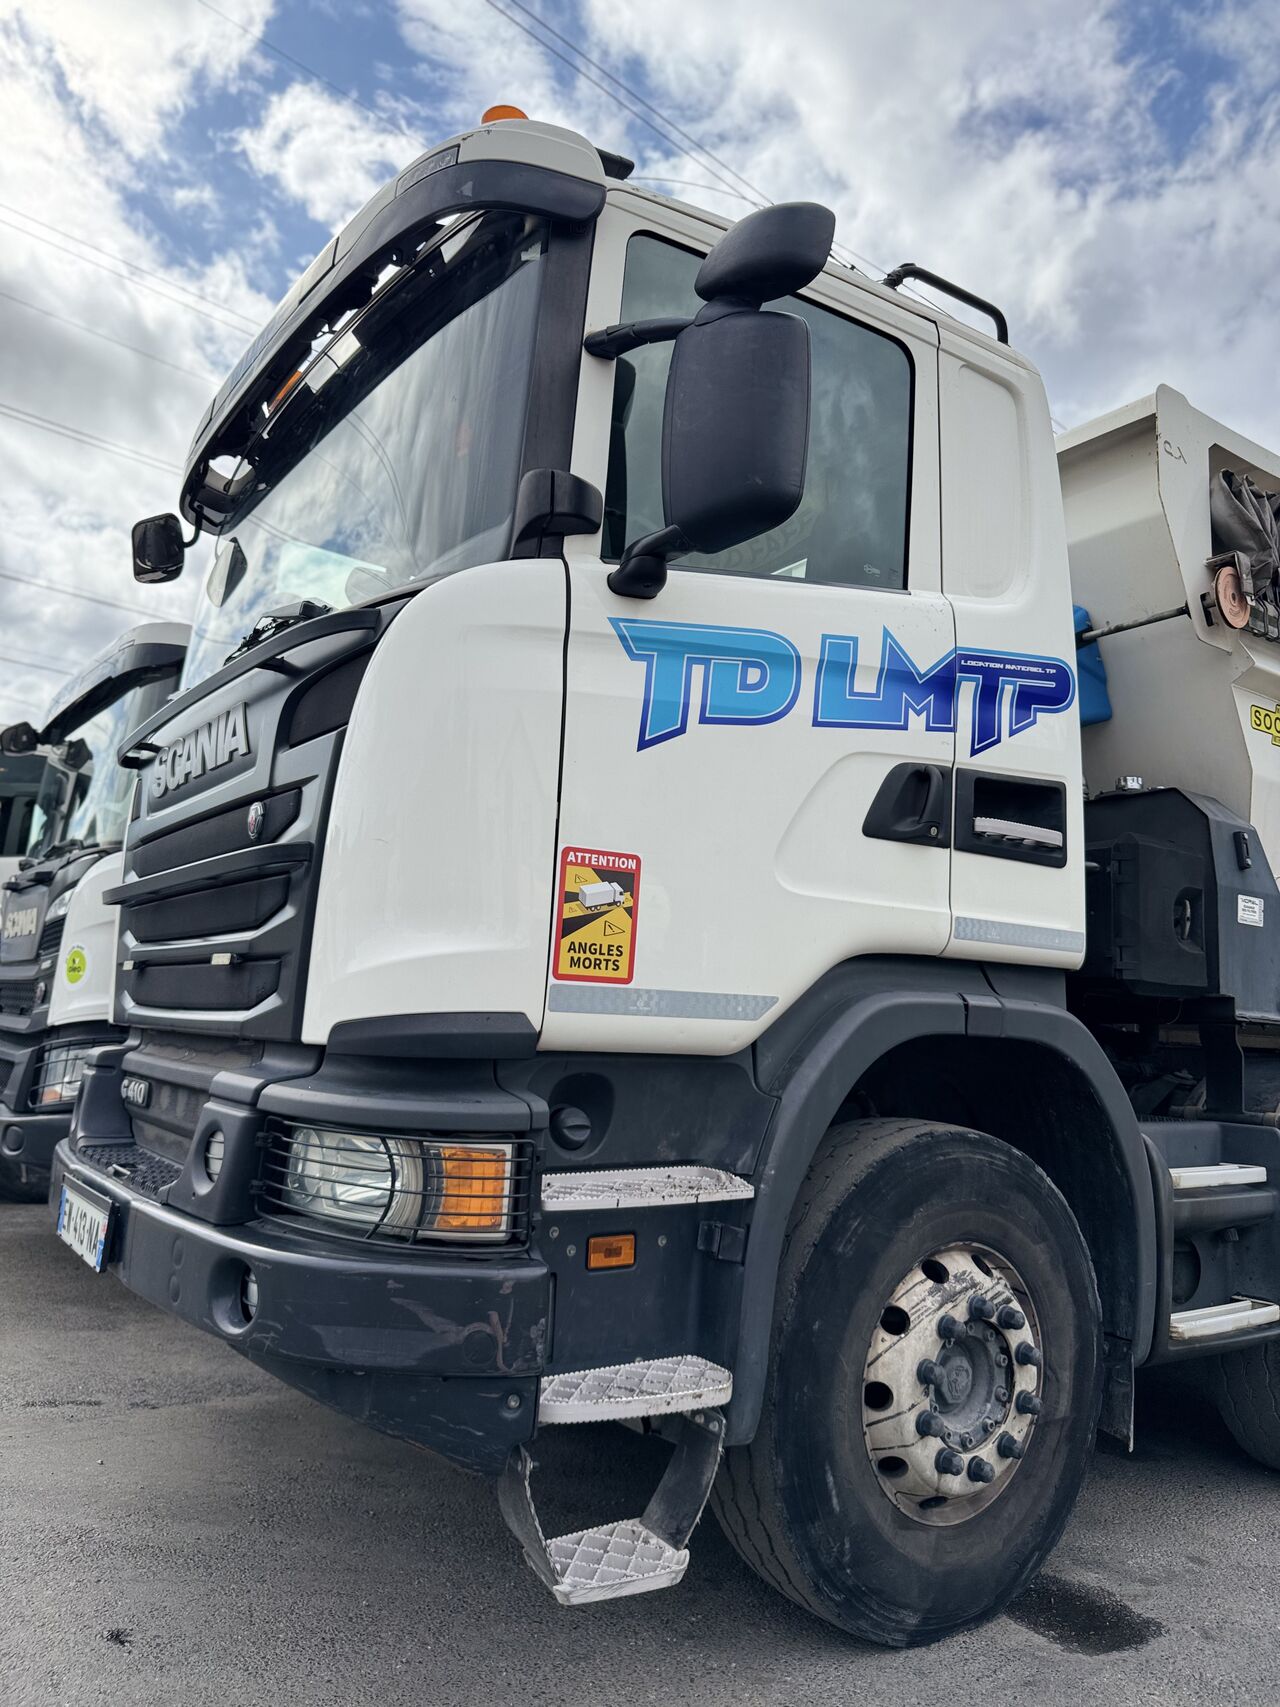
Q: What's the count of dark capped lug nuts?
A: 10